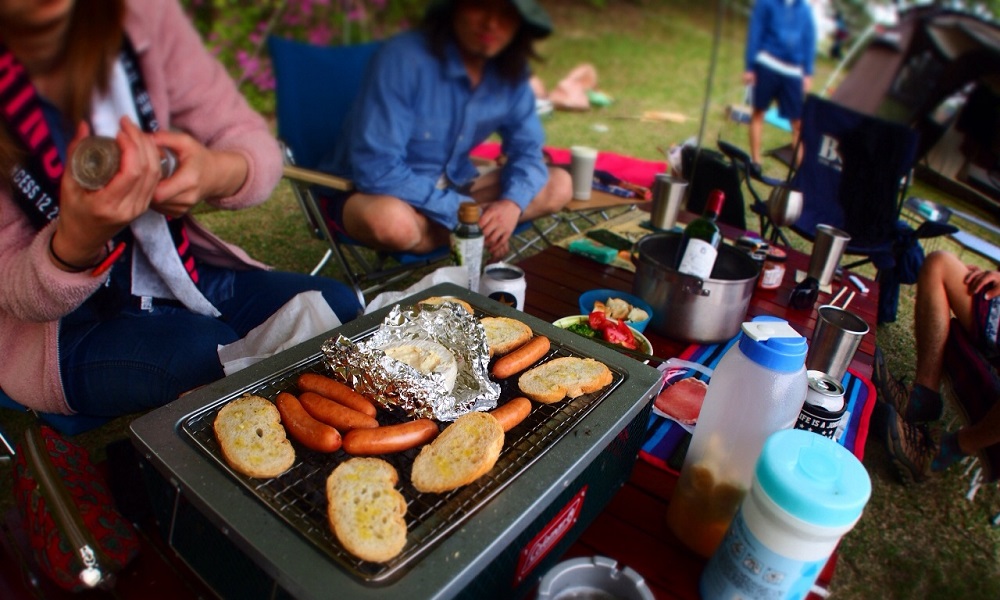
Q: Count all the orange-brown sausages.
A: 6